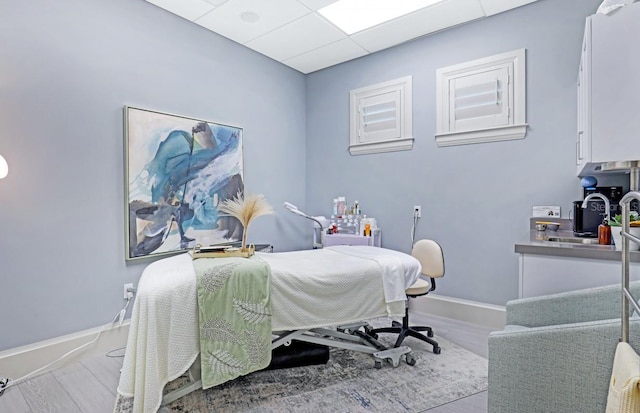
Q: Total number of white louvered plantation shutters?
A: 2